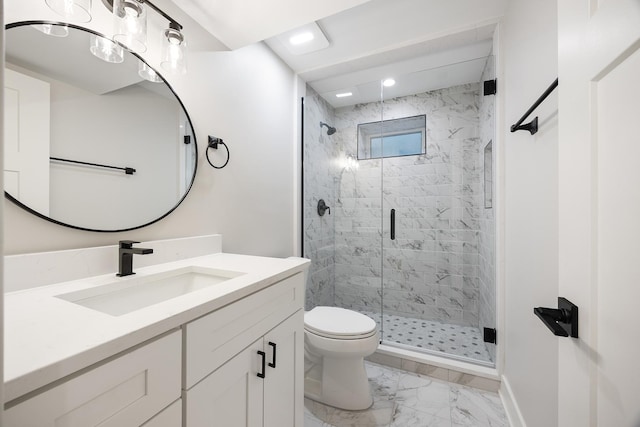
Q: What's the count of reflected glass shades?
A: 3